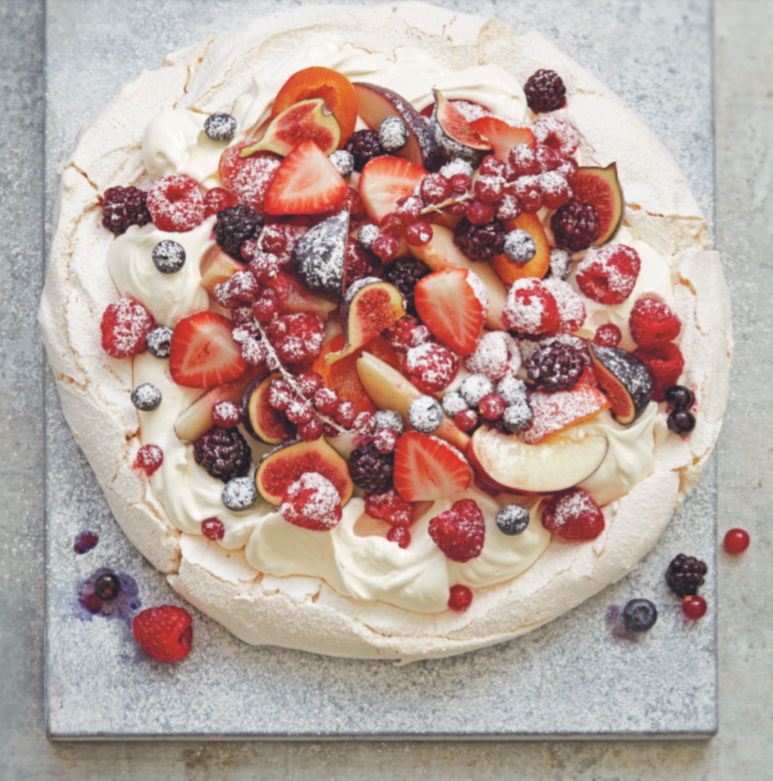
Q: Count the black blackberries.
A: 11